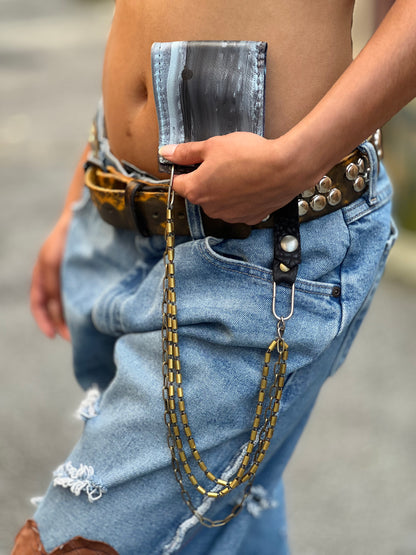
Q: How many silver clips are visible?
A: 2